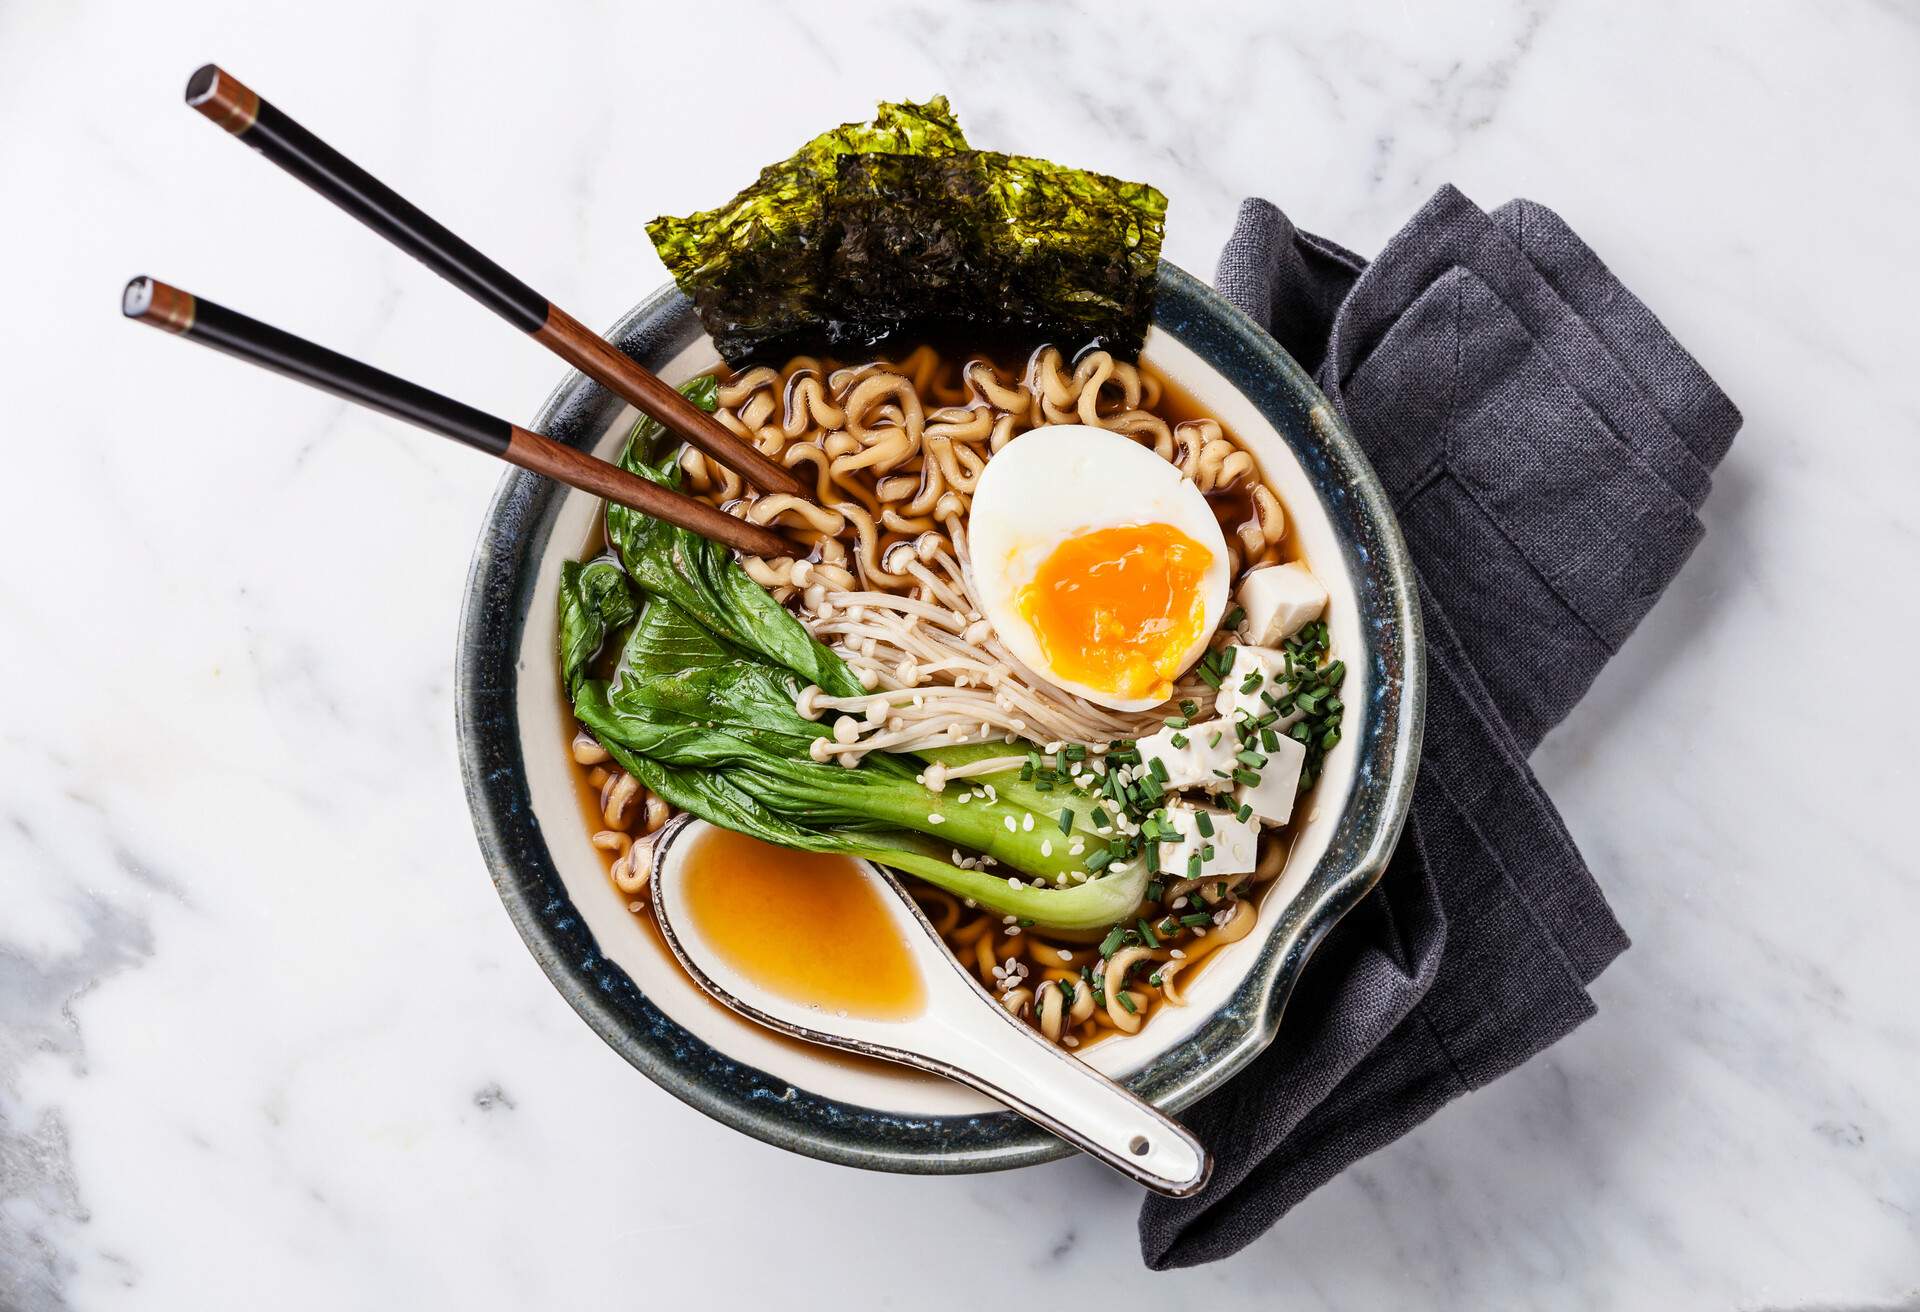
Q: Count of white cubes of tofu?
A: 5